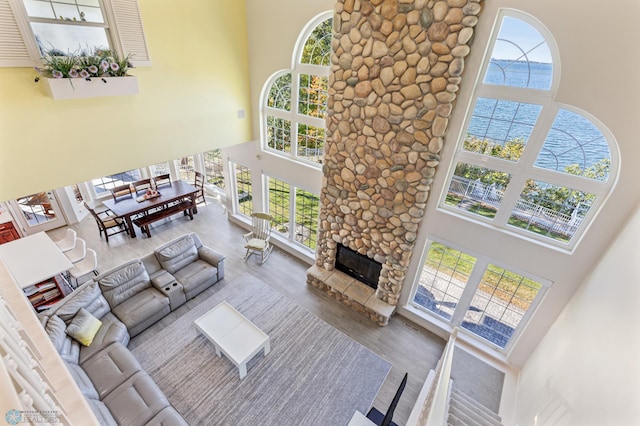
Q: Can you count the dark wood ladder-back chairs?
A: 5